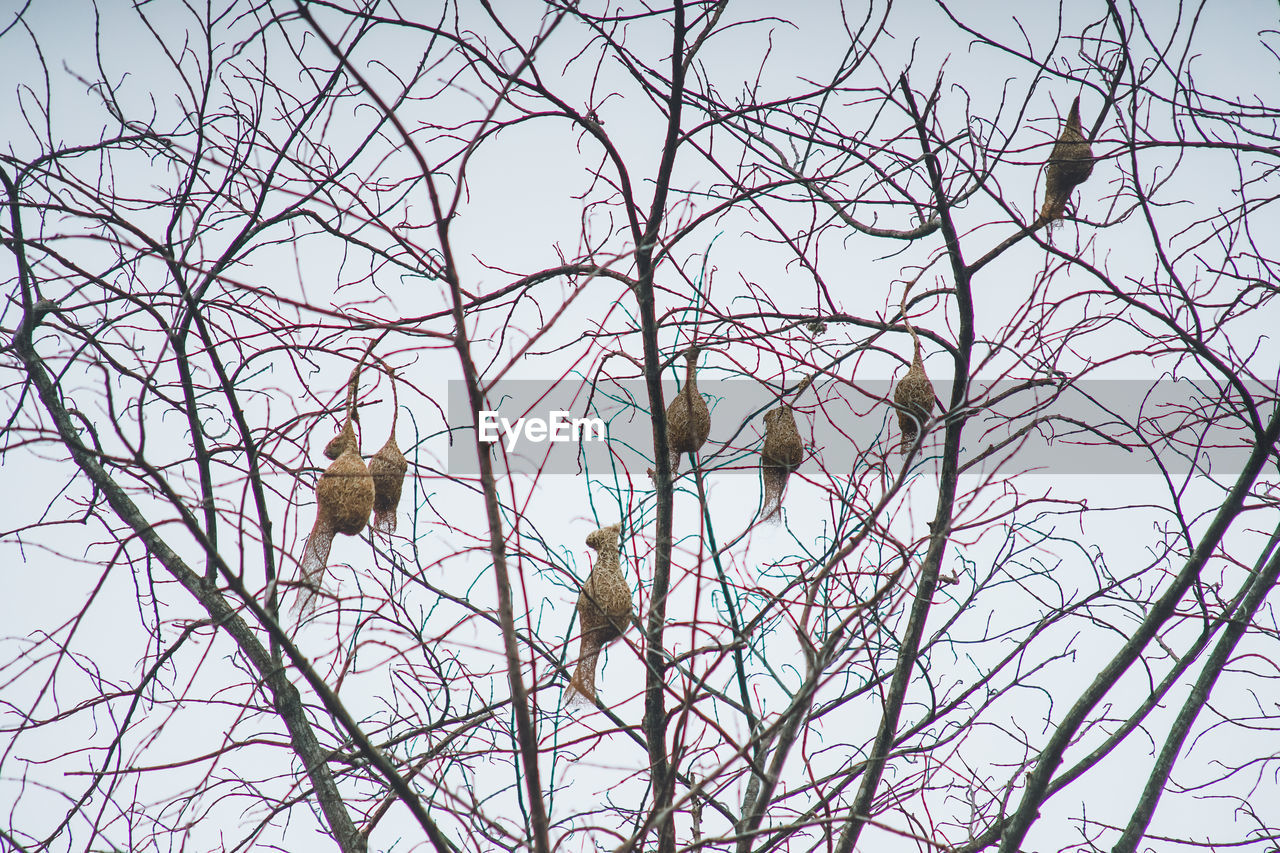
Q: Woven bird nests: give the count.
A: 7